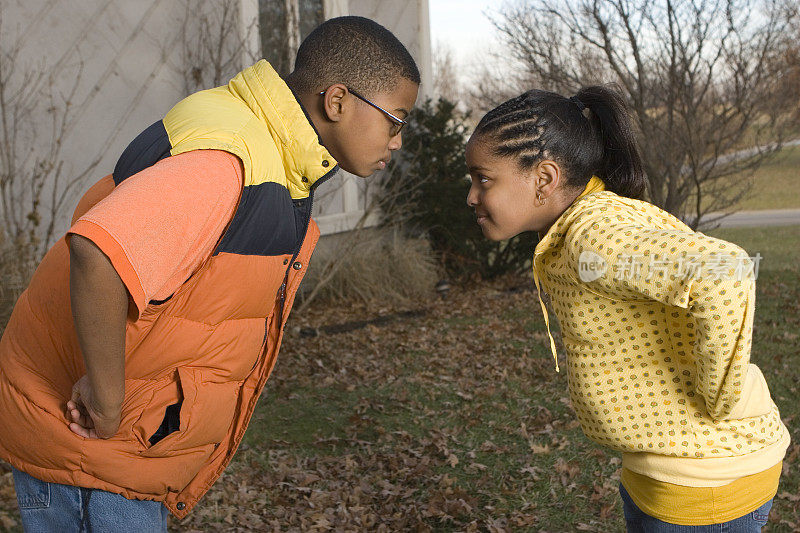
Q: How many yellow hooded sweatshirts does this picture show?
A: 1